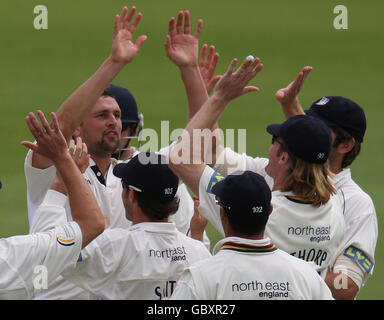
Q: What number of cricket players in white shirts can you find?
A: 7